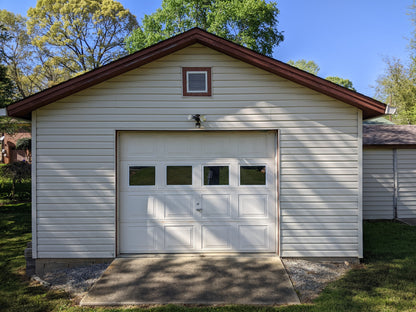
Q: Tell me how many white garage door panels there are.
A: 12